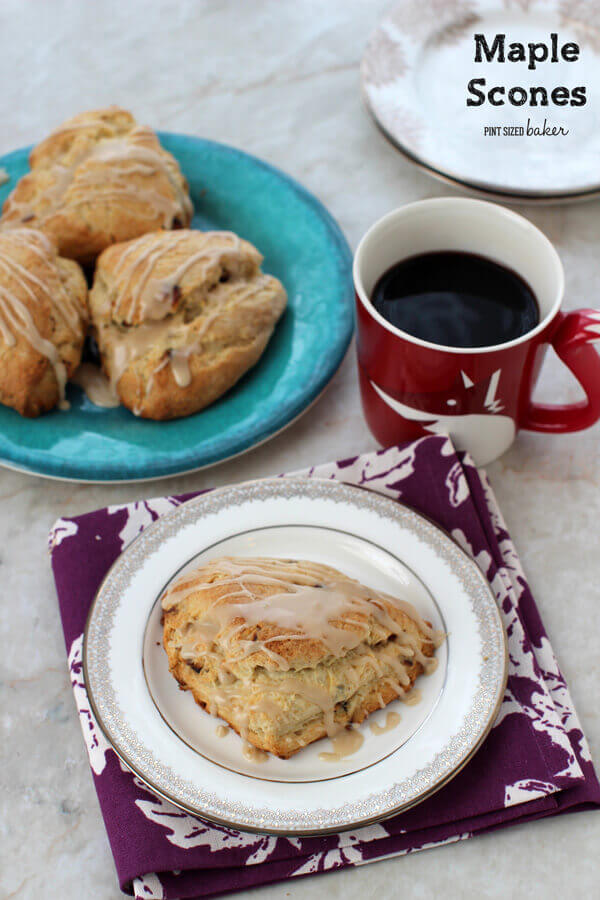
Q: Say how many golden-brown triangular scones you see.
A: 4